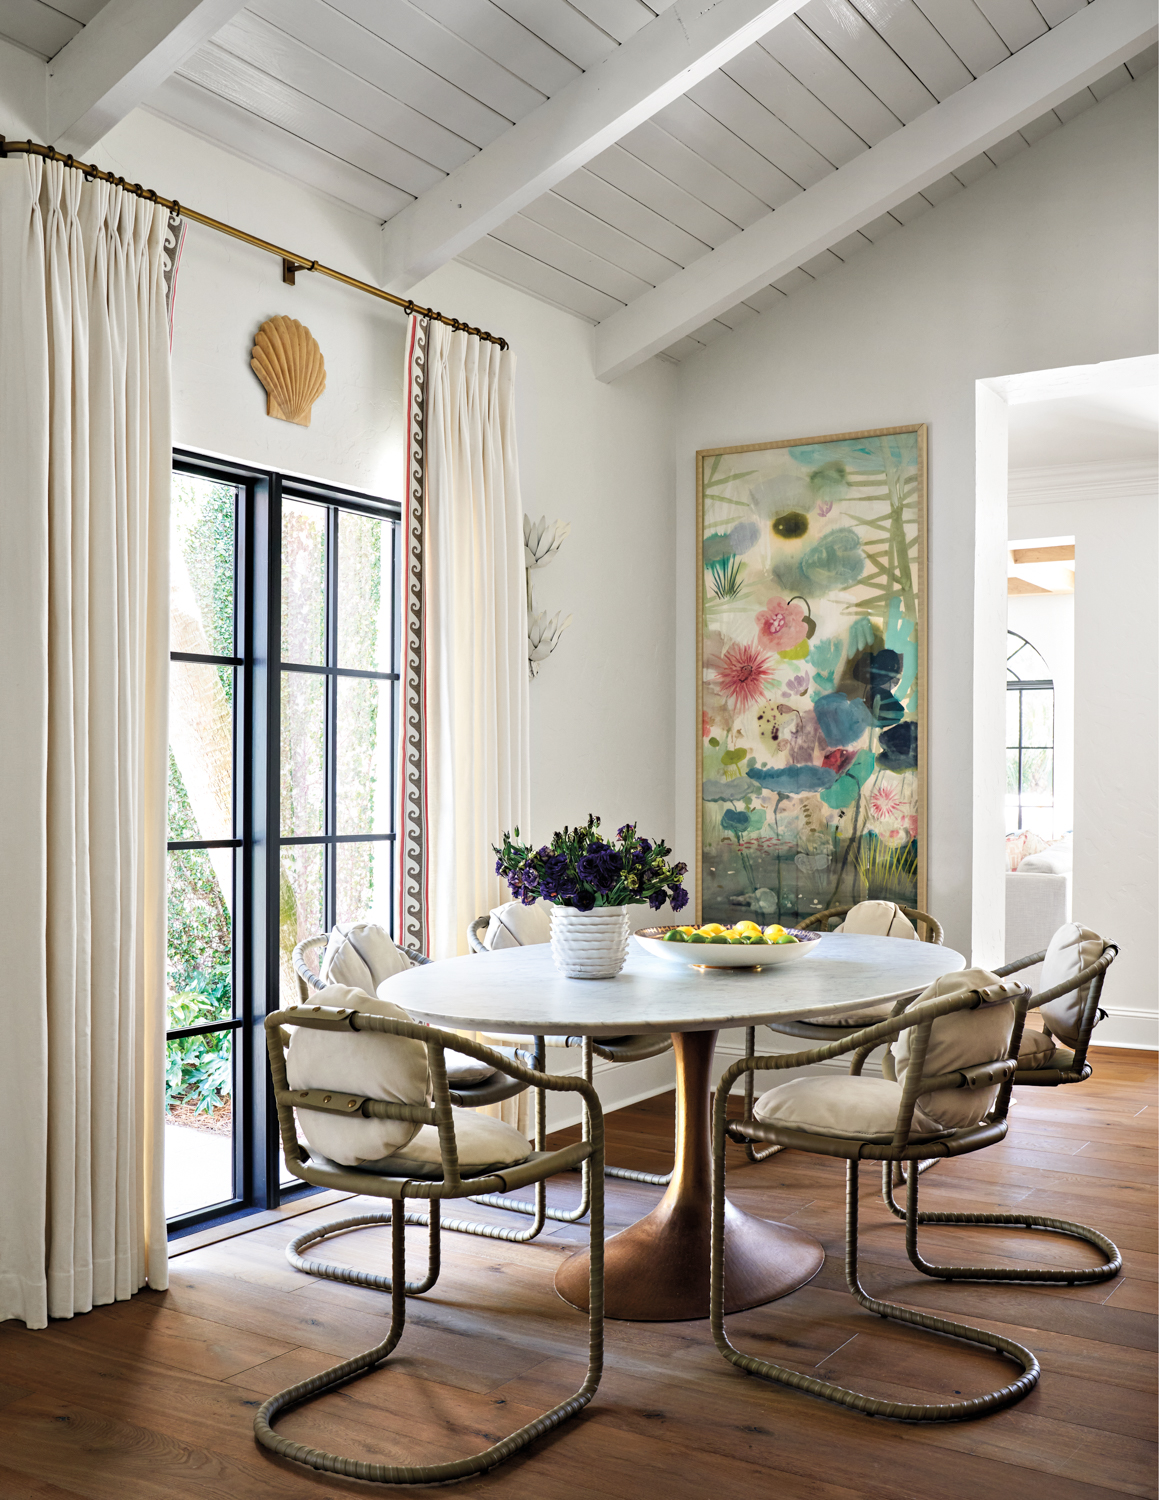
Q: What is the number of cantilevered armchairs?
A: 6